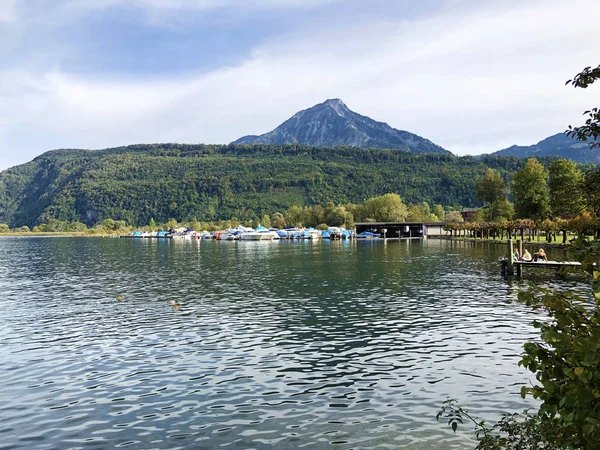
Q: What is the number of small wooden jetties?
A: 1